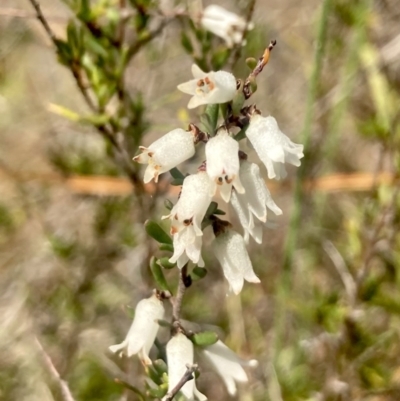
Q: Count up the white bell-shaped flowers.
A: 13